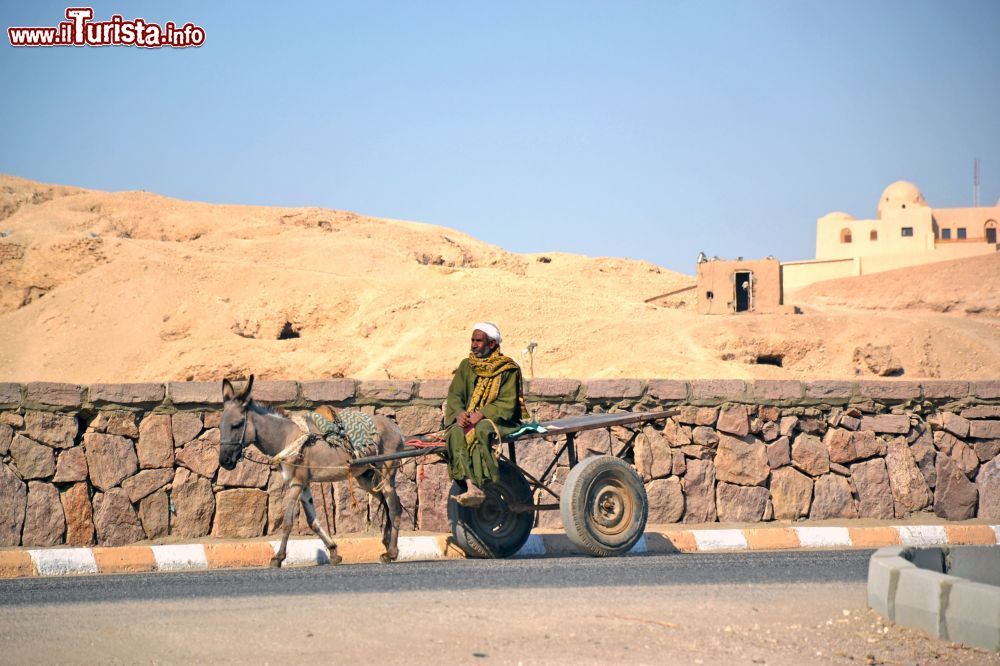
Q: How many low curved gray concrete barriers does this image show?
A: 1